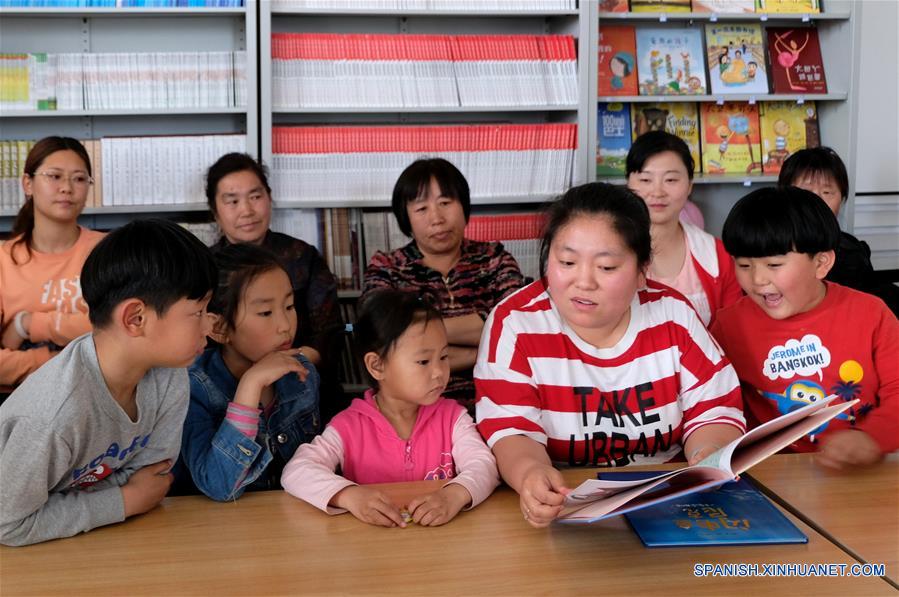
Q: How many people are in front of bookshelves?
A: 10